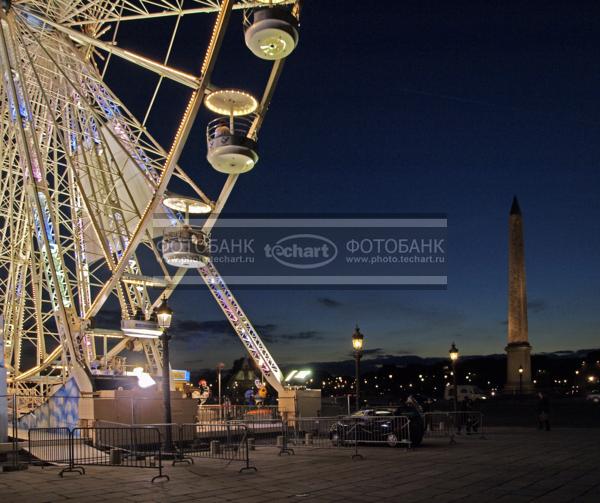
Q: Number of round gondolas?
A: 3